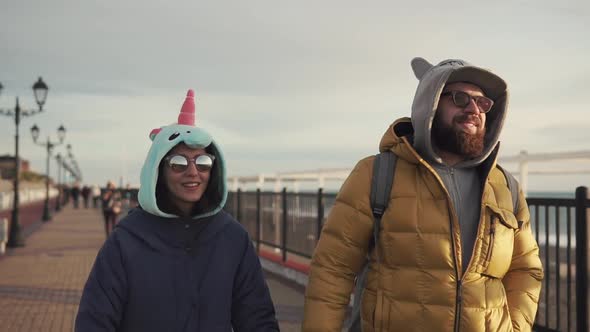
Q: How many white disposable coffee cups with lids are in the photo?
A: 0